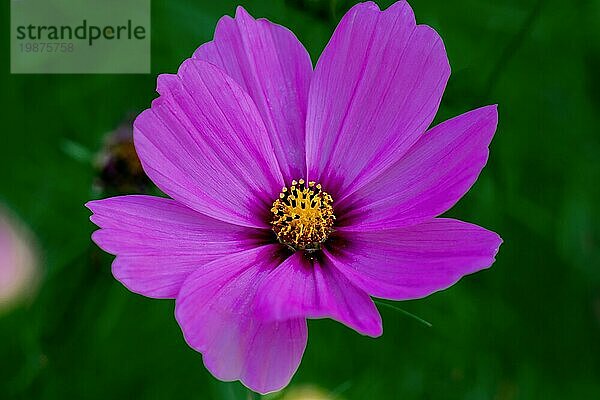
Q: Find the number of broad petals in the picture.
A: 8